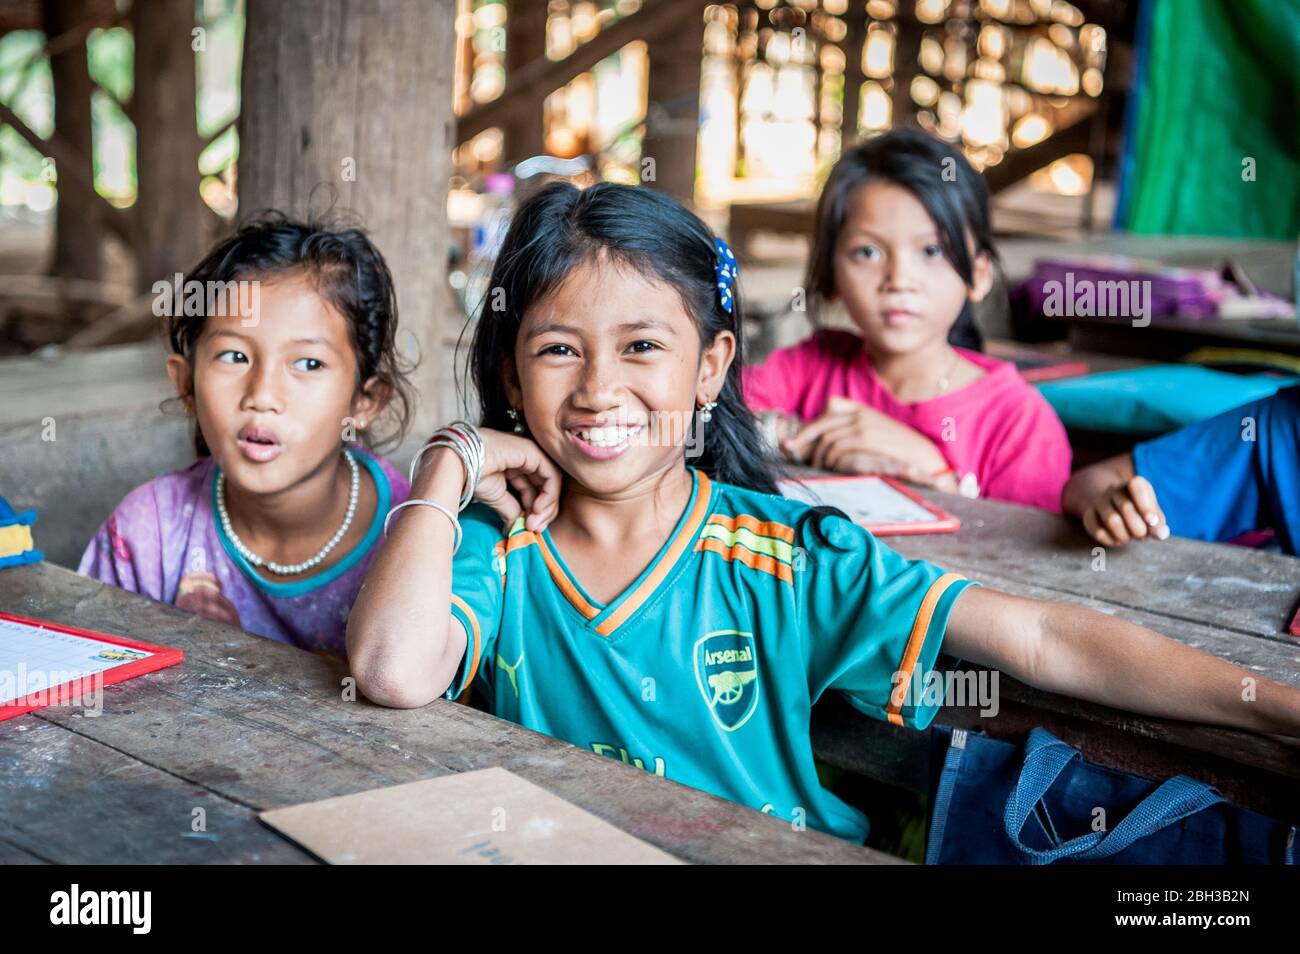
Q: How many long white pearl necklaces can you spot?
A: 1